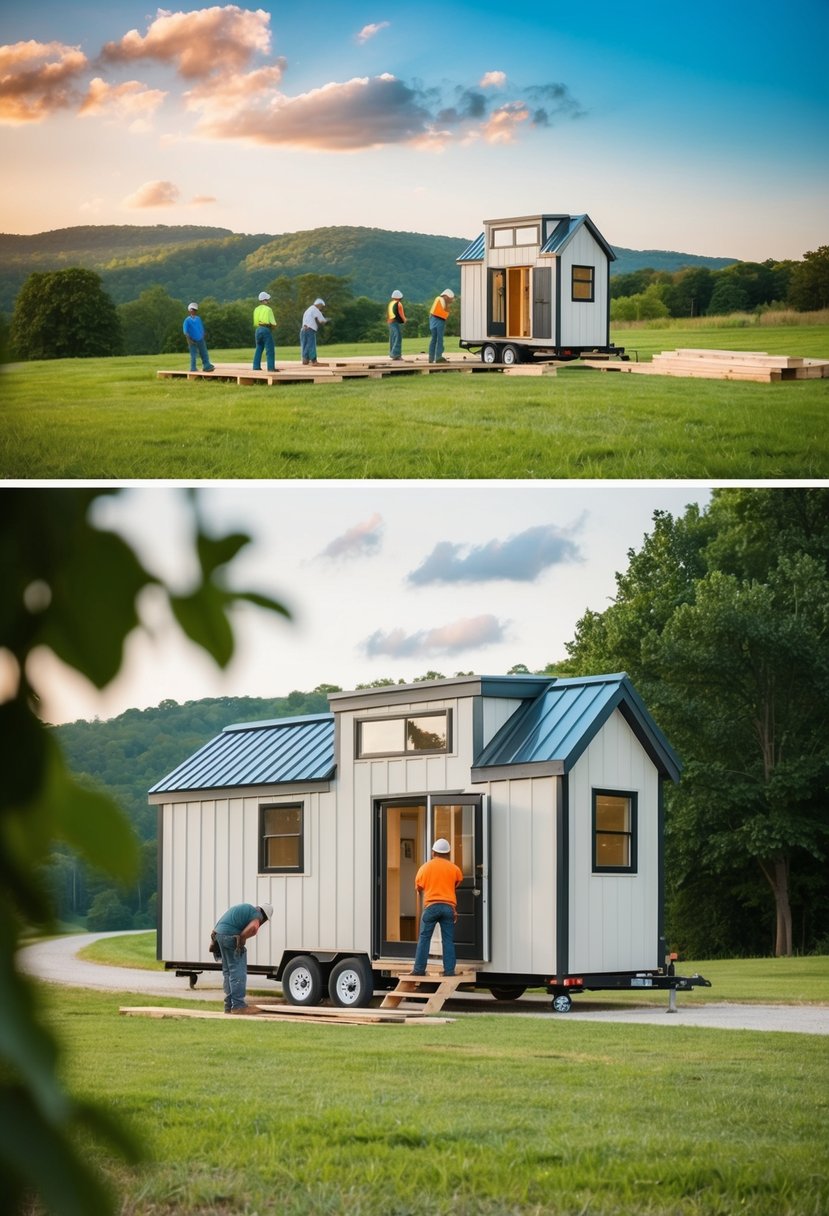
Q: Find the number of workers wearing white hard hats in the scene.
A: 7